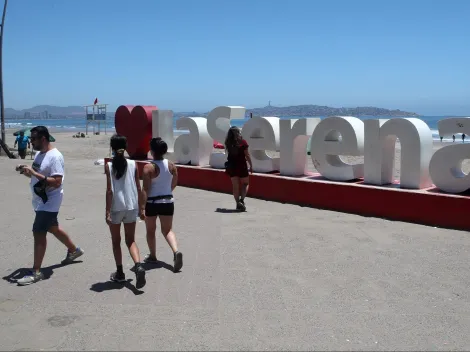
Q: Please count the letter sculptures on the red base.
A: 8